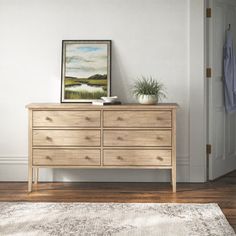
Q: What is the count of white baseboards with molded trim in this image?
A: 1